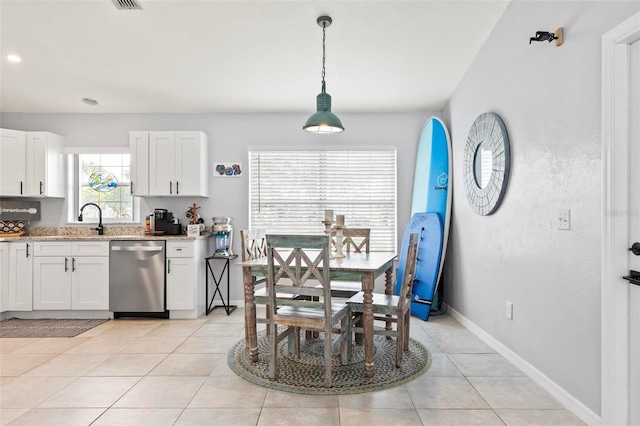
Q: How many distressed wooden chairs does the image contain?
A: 4